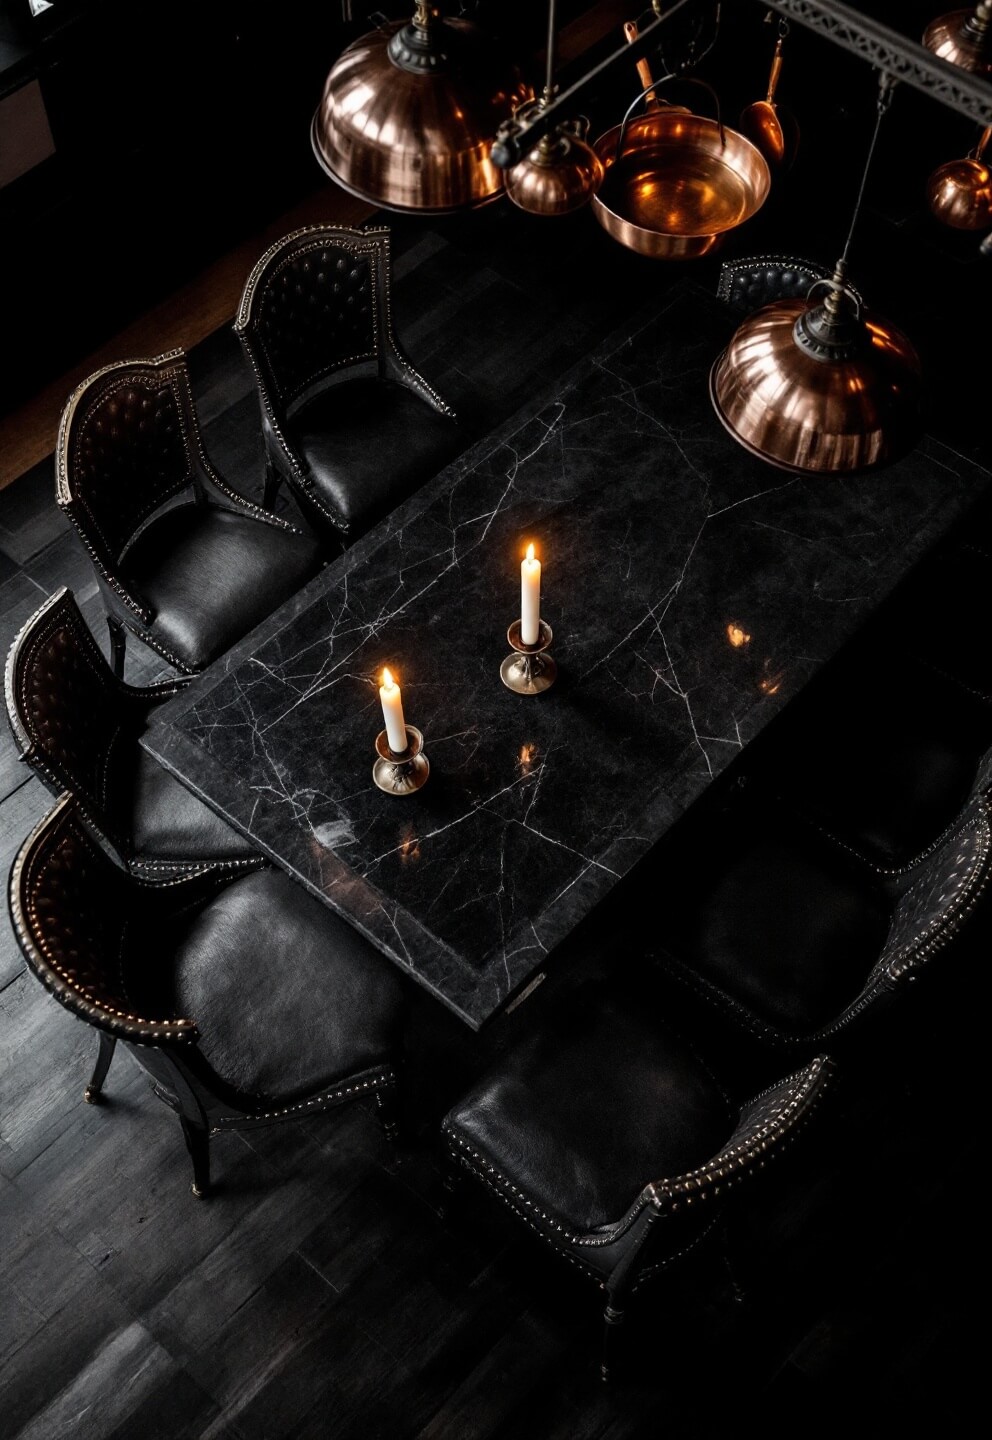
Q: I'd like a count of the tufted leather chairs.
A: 8